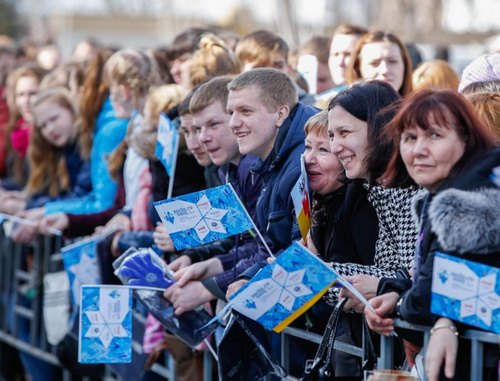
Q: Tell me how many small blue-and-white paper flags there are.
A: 6